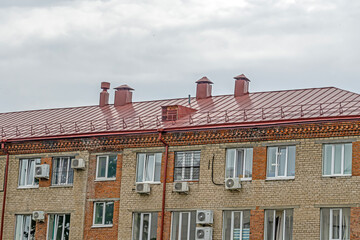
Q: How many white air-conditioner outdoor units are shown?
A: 8